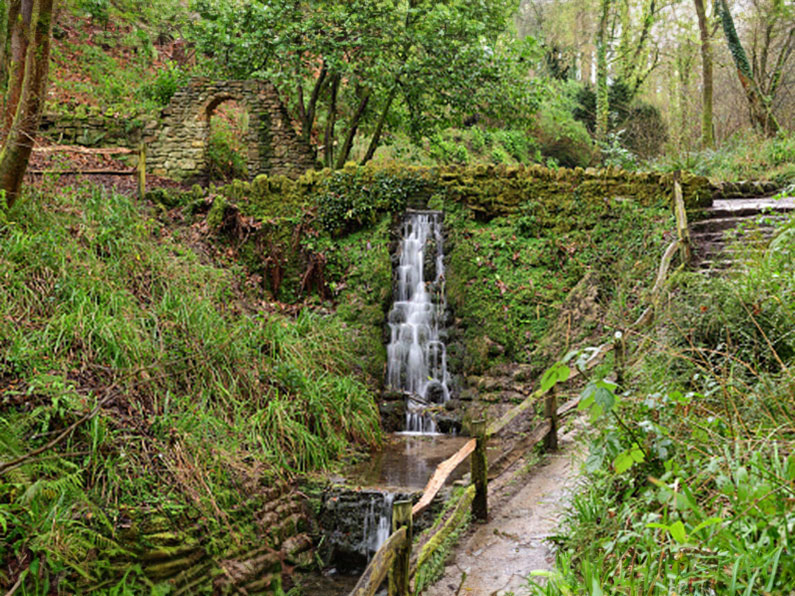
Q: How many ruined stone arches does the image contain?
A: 1